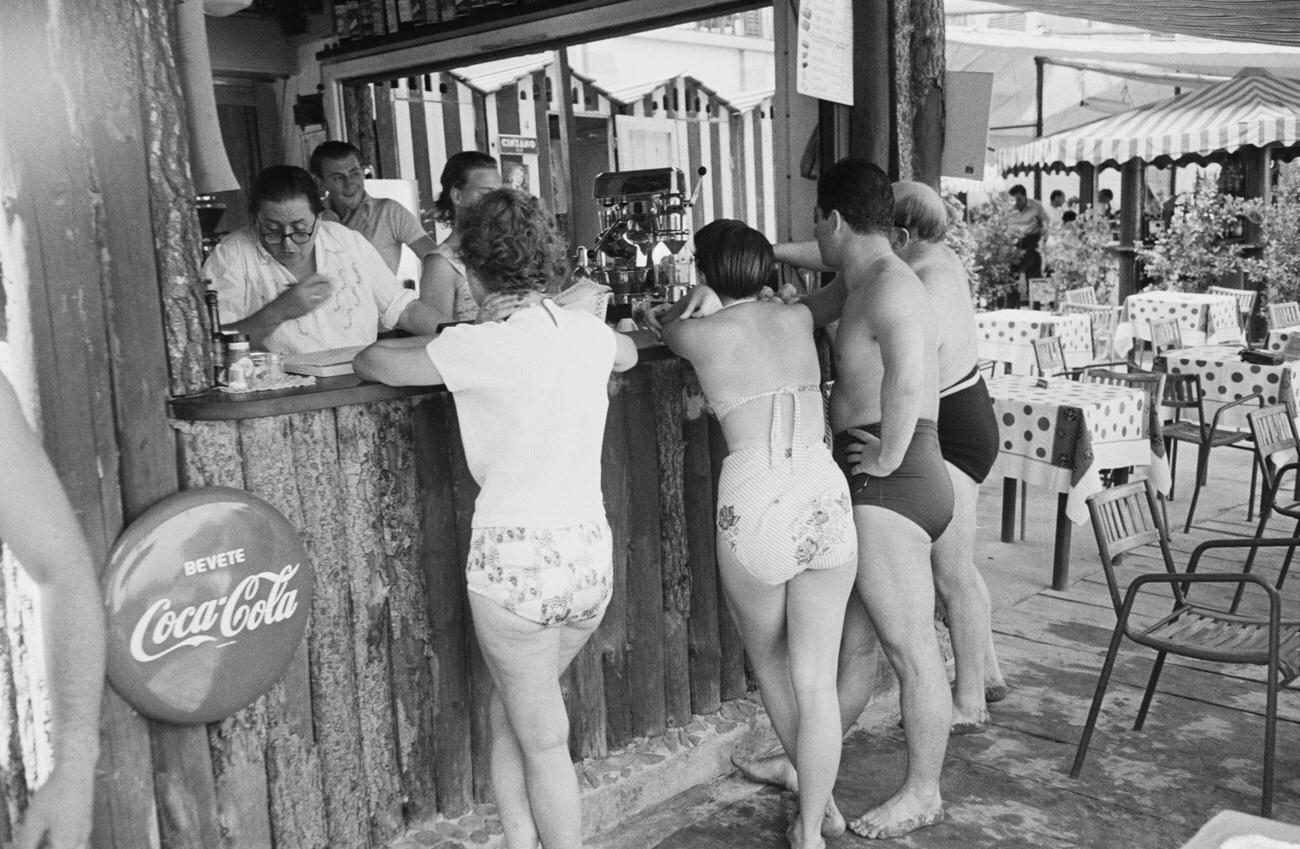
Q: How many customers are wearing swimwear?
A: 4